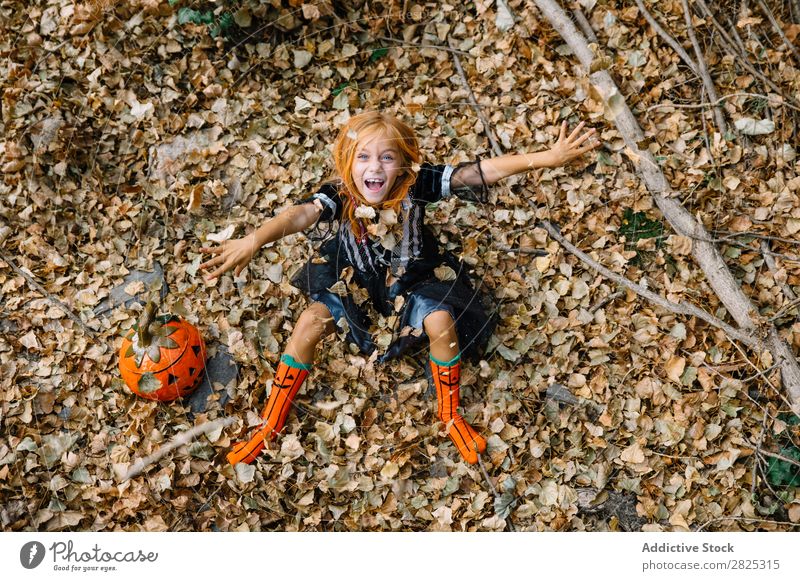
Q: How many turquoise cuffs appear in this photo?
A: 2